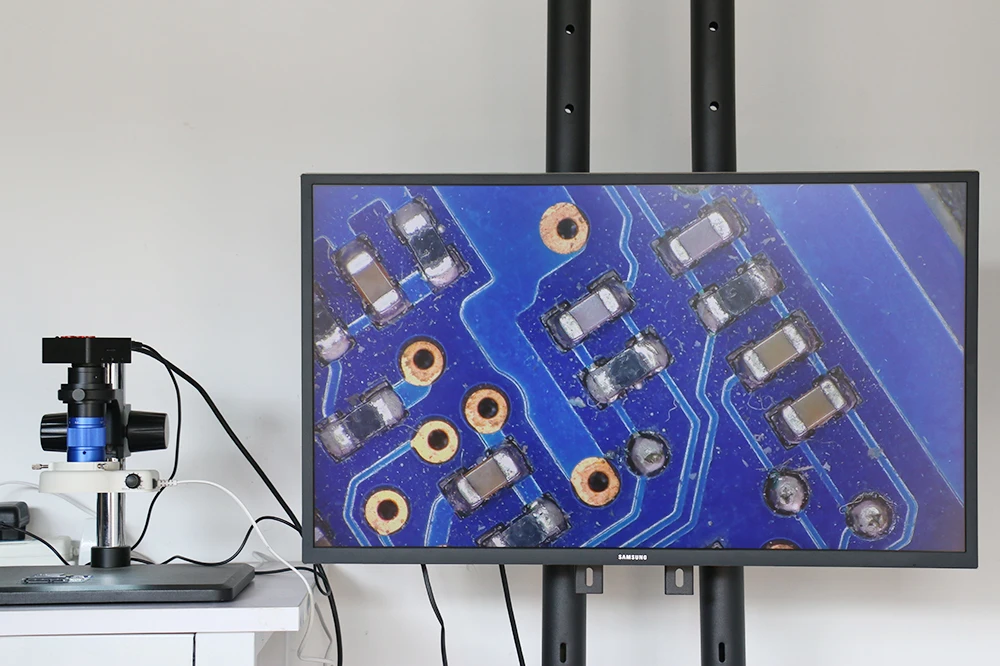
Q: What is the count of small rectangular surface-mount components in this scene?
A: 12